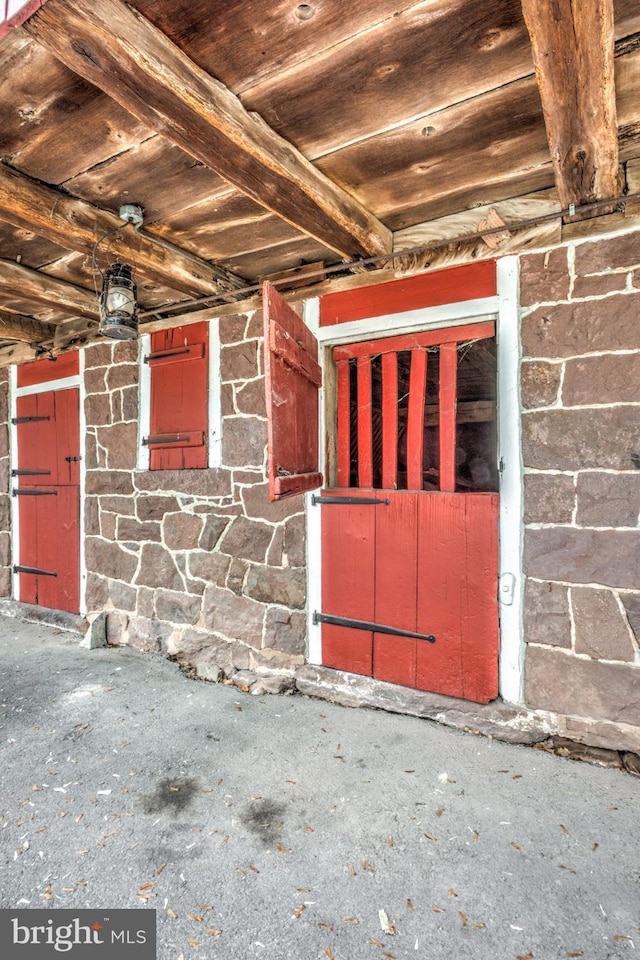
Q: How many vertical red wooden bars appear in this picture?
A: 5